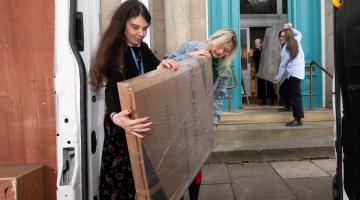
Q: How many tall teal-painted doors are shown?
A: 2